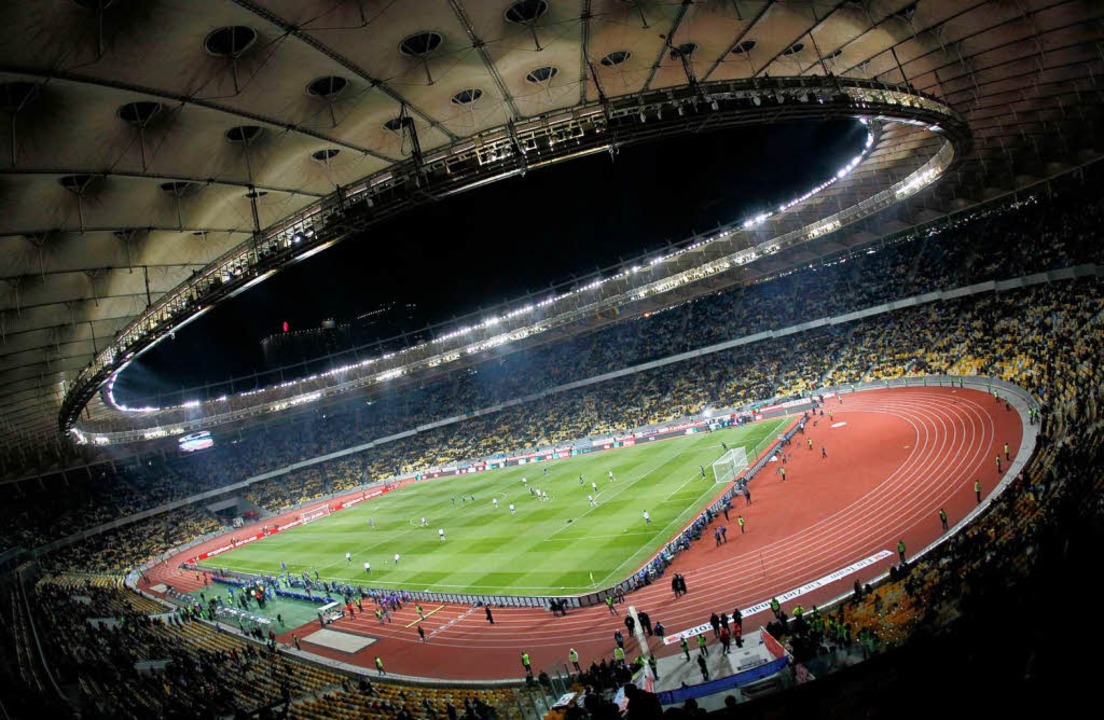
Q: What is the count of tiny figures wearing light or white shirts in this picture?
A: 14